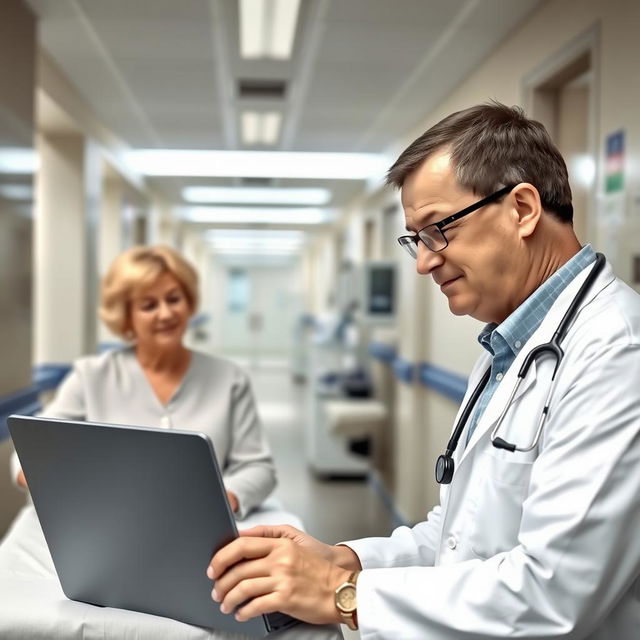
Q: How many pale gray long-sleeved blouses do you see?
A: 1